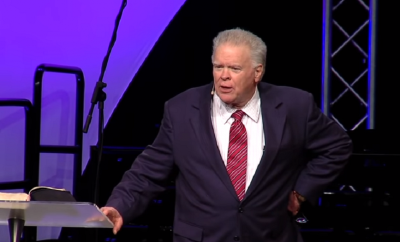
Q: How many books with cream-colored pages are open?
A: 1